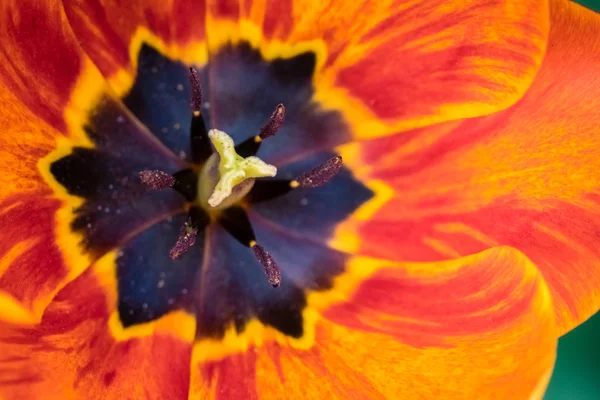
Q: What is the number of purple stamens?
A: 6